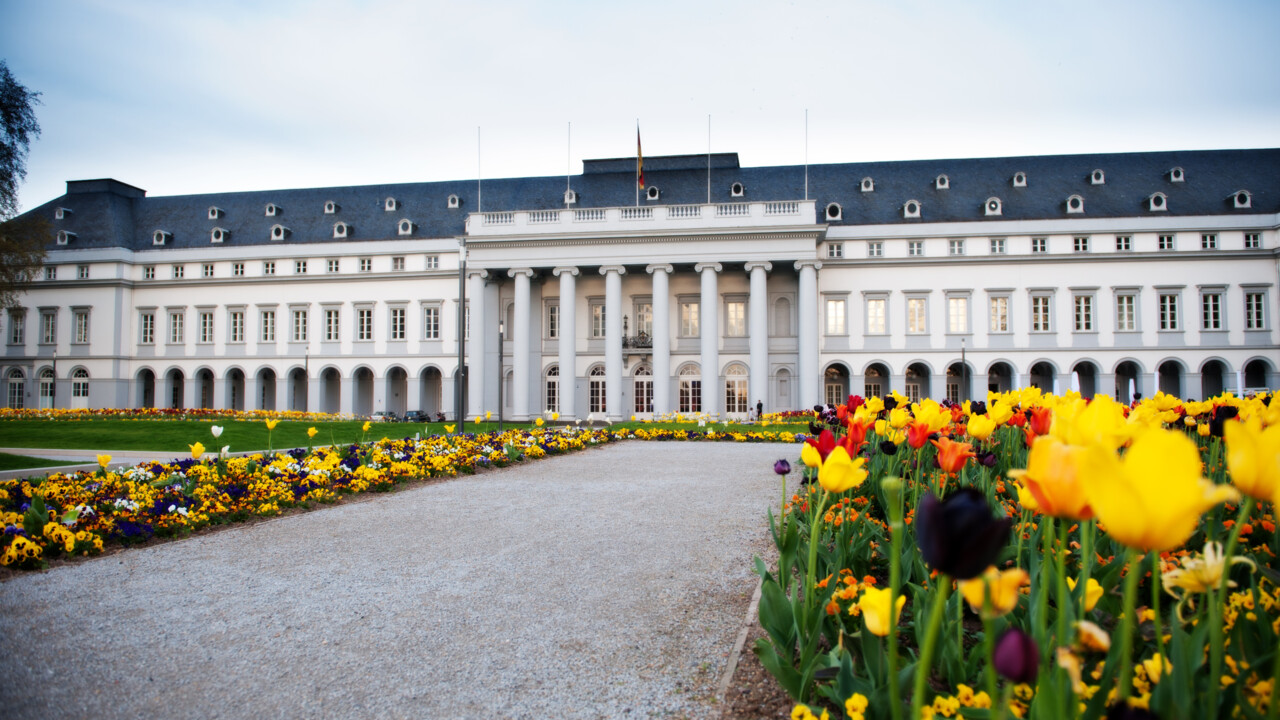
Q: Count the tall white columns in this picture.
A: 8